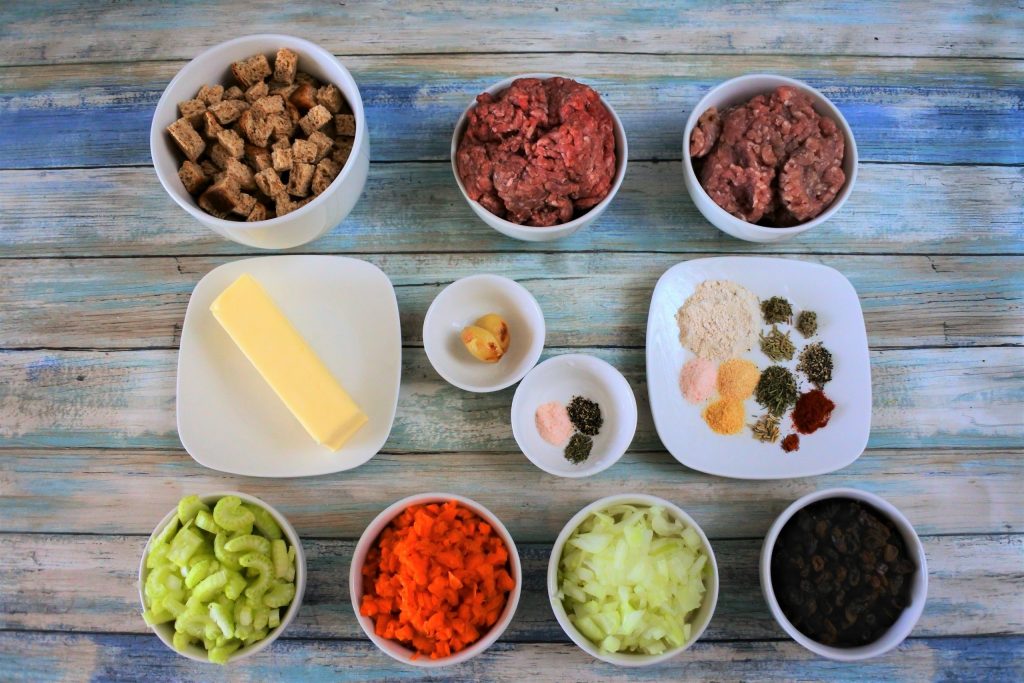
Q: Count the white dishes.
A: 11